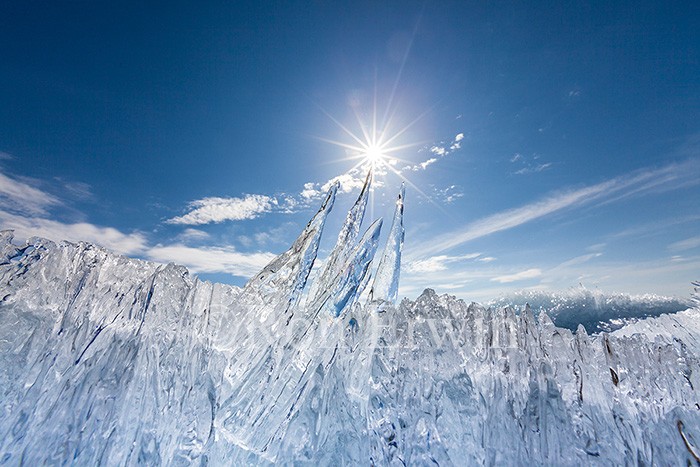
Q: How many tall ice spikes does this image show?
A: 4